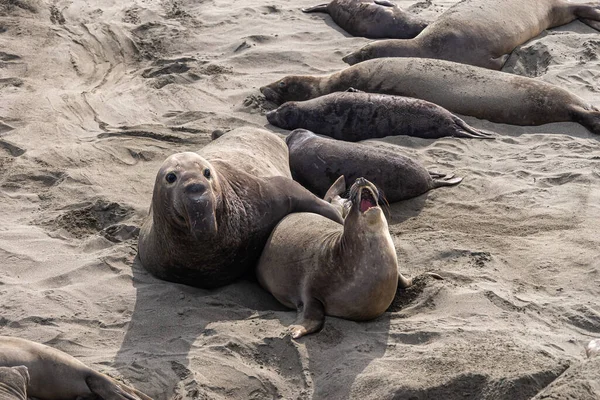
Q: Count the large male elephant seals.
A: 1